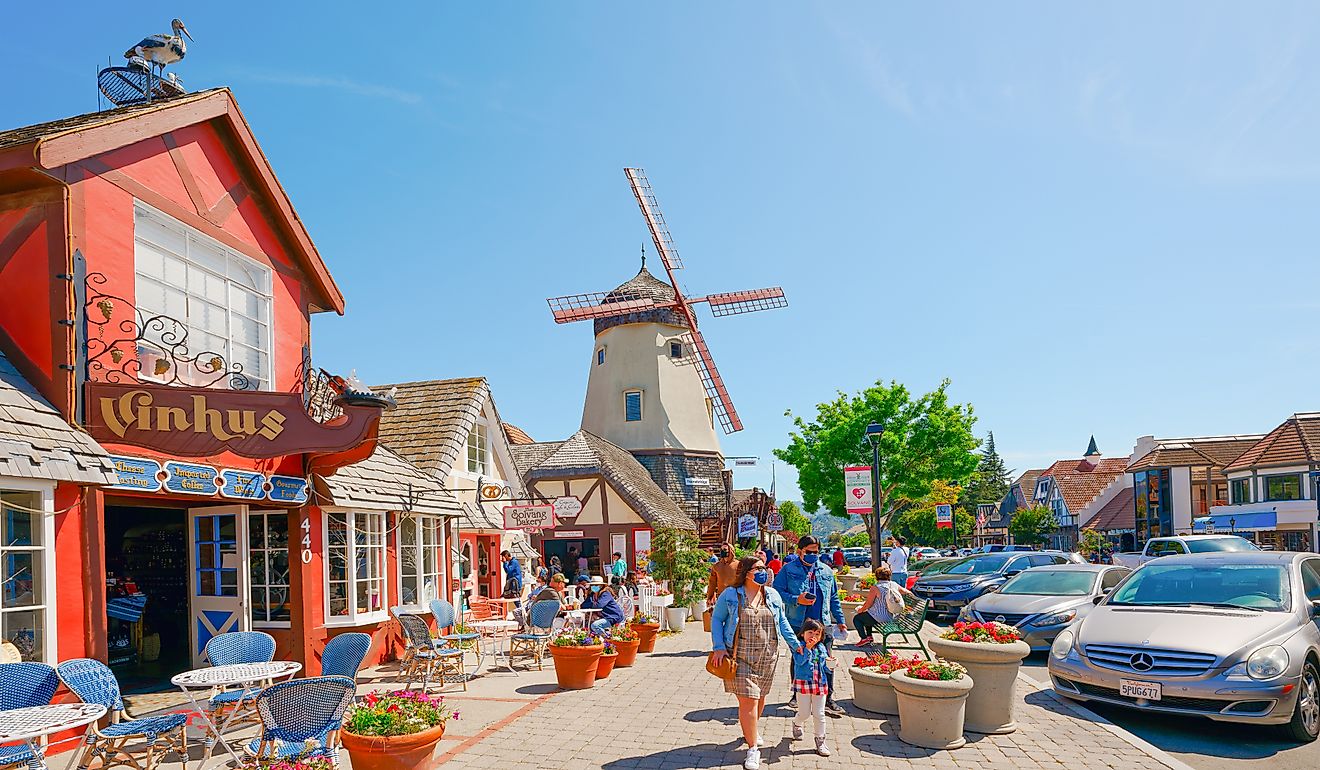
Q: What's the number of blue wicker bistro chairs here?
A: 9